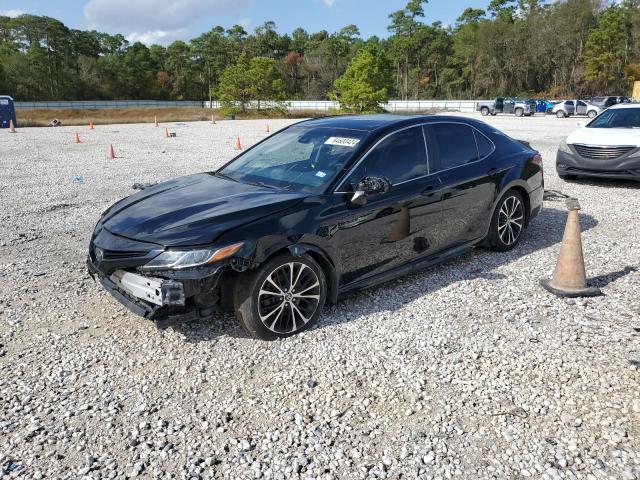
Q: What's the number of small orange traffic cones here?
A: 9